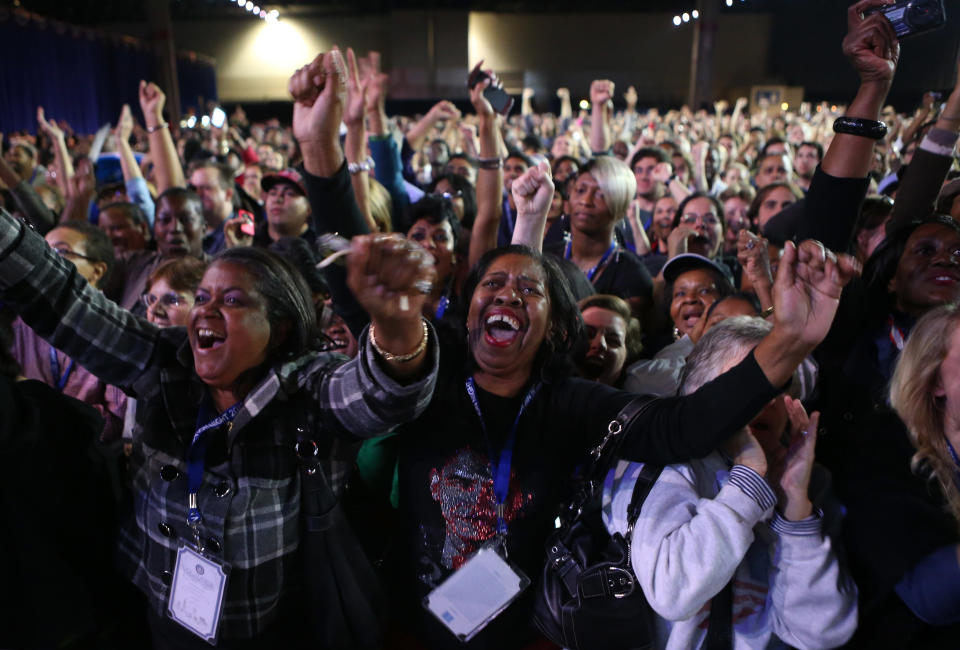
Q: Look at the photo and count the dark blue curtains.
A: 1